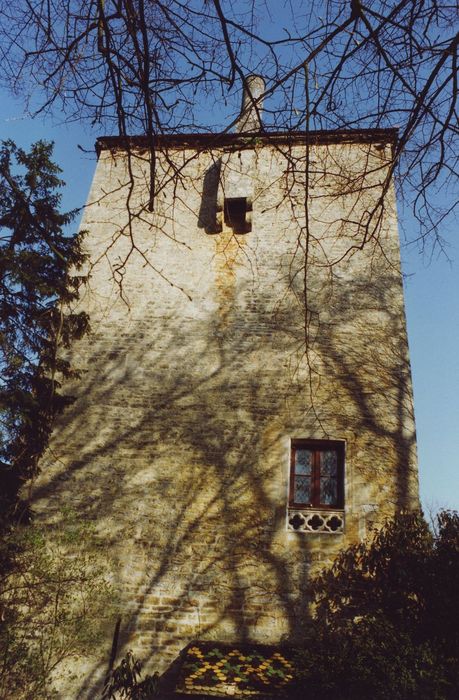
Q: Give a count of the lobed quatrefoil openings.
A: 3